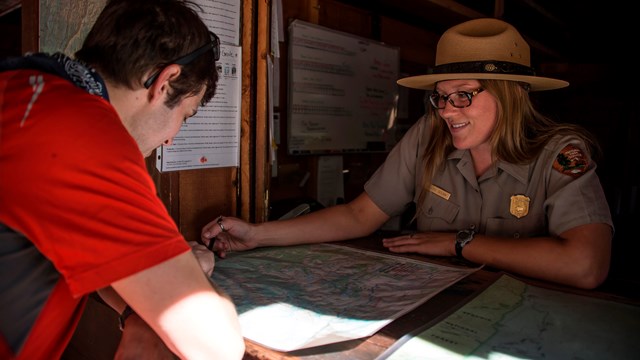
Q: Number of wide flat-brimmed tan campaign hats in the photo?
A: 1